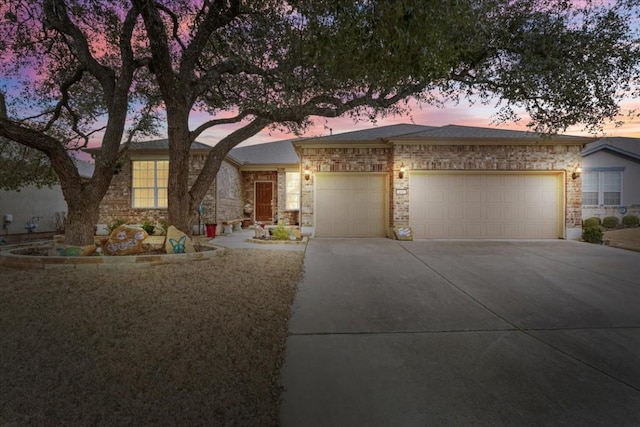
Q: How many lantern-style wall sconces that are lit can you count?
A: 3